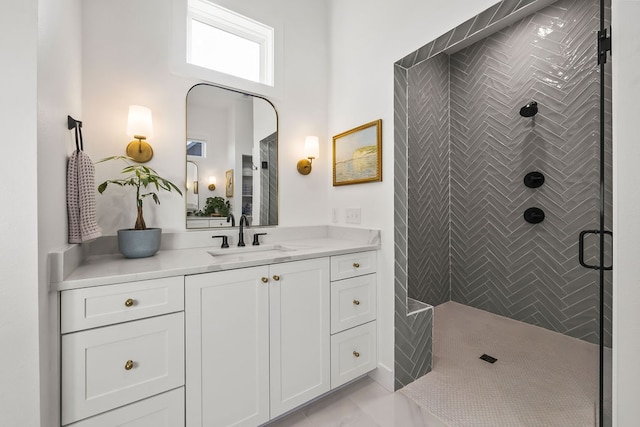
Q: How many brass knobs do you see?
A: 7